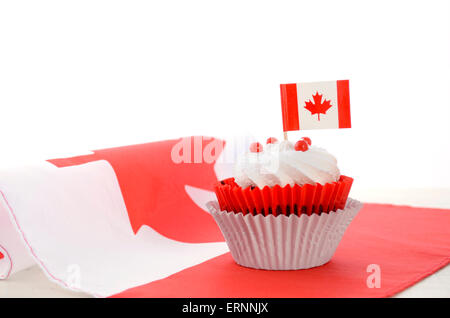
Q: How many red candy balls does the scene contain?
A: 4